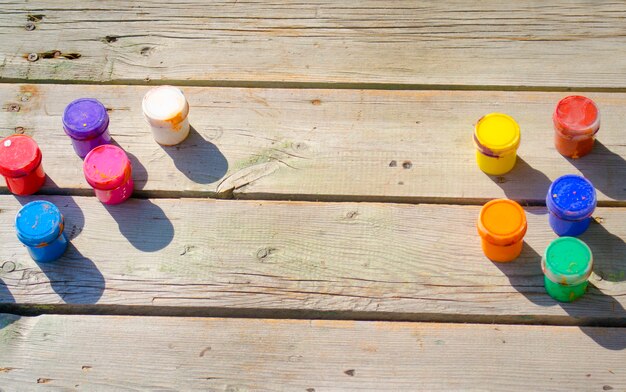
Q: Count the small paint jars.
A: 10